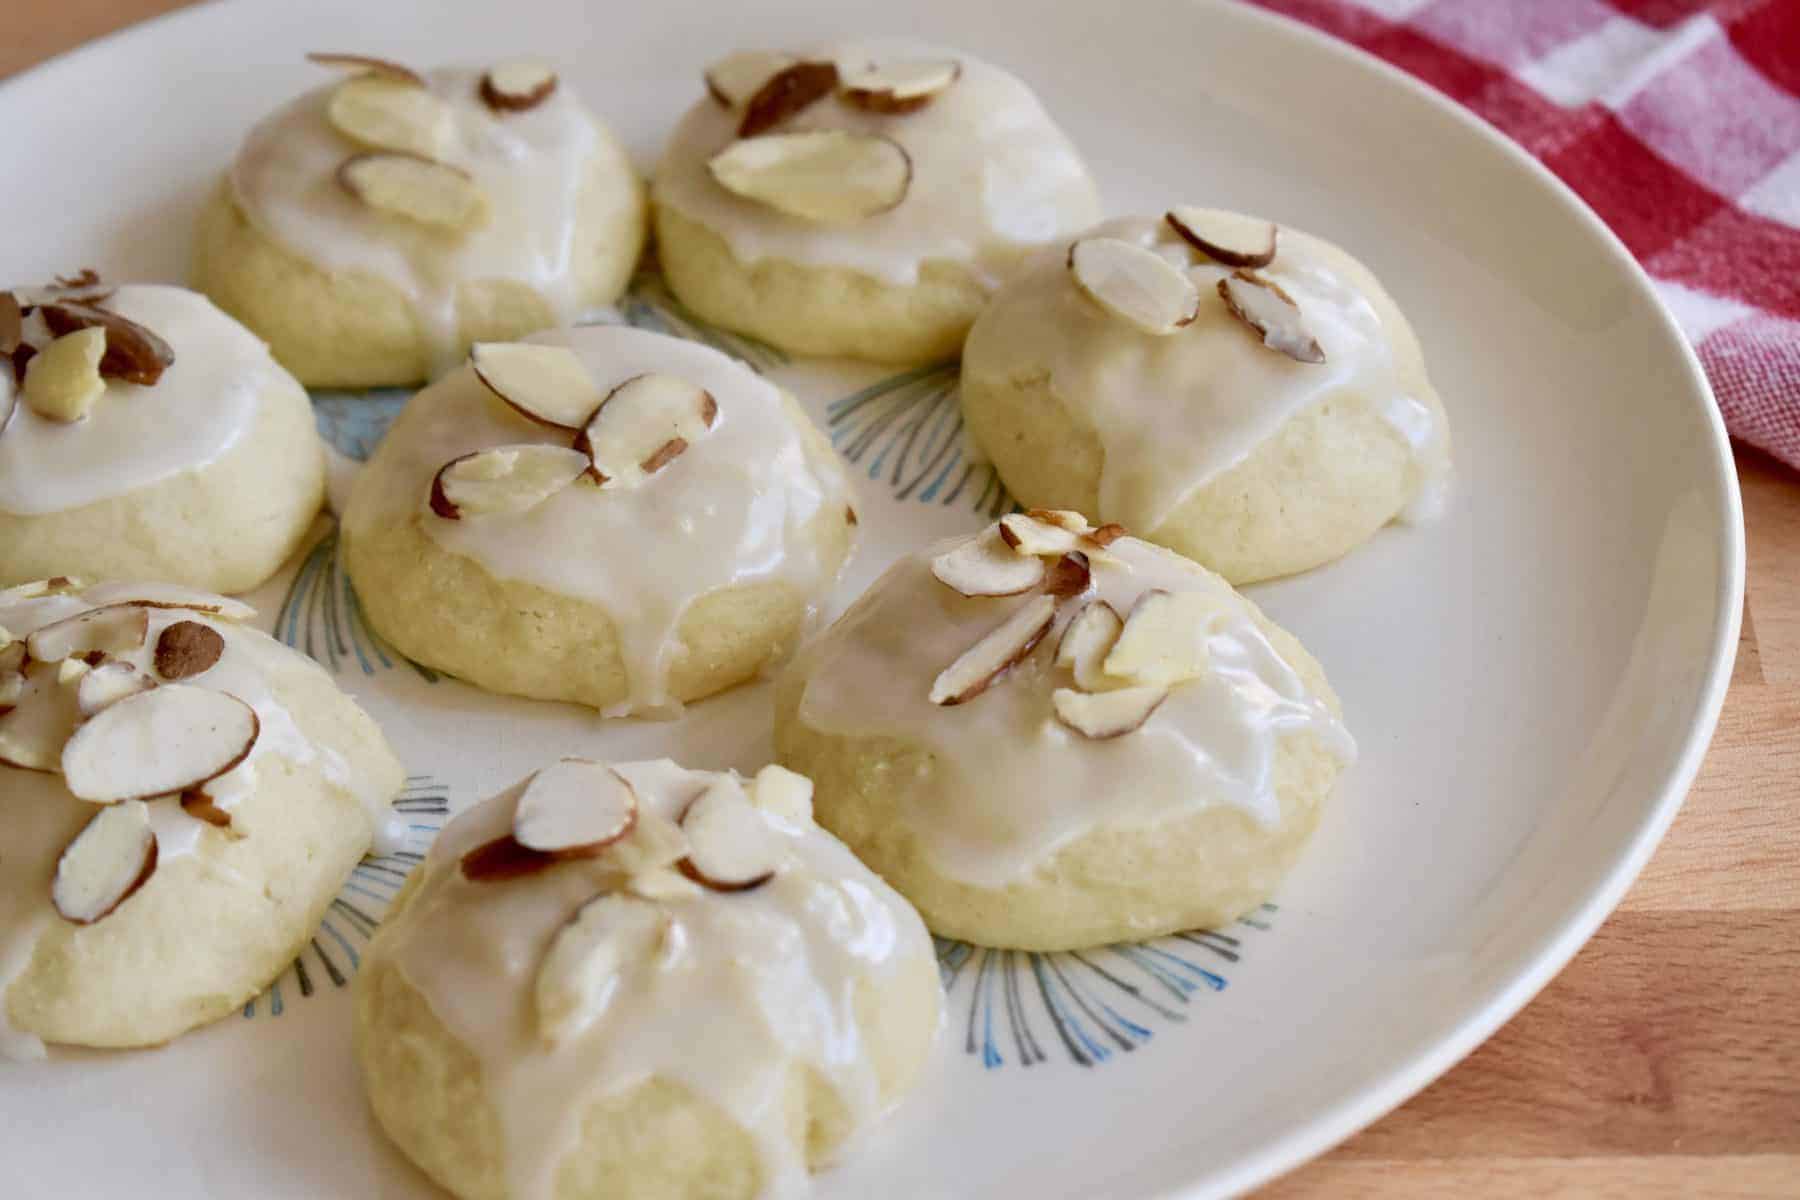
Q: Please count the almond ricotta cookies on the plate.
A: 8